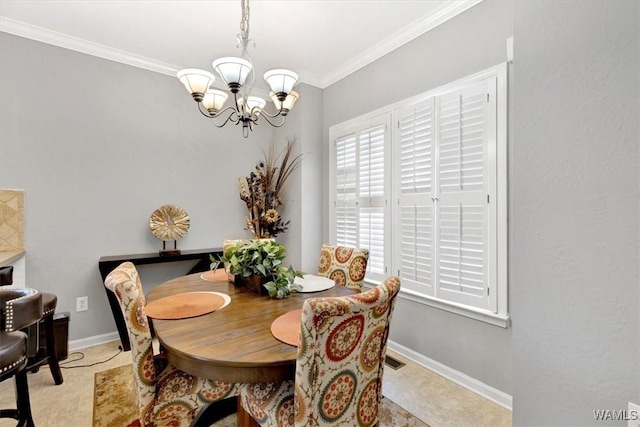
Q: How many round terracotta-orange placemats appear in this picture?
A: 3